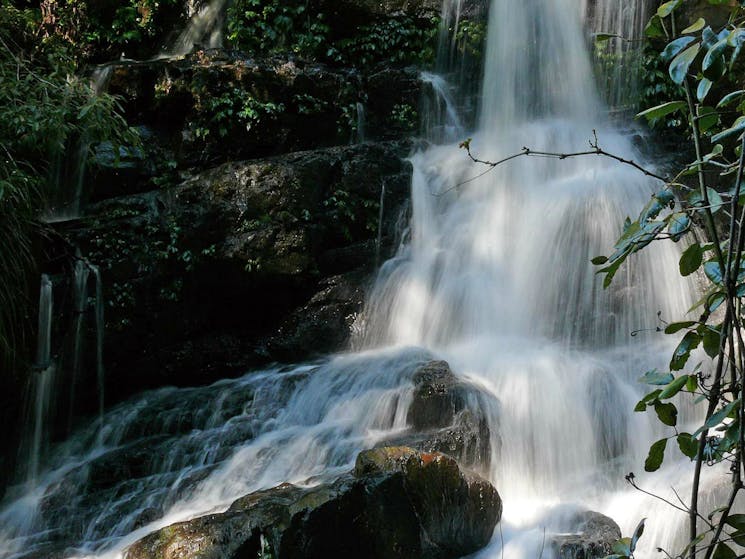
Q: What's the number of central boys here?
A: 0